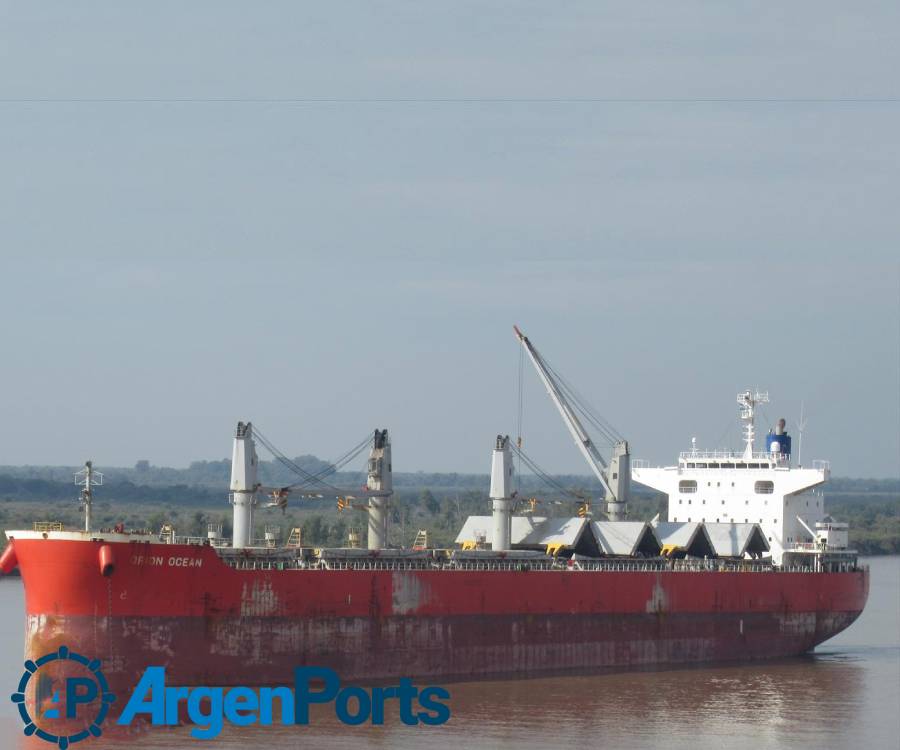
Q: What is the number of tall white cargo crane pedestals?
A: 4